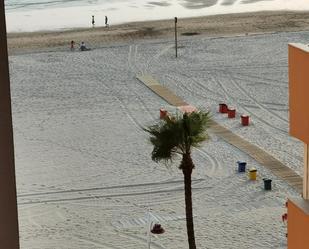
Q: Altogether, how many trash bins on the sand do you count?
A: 7